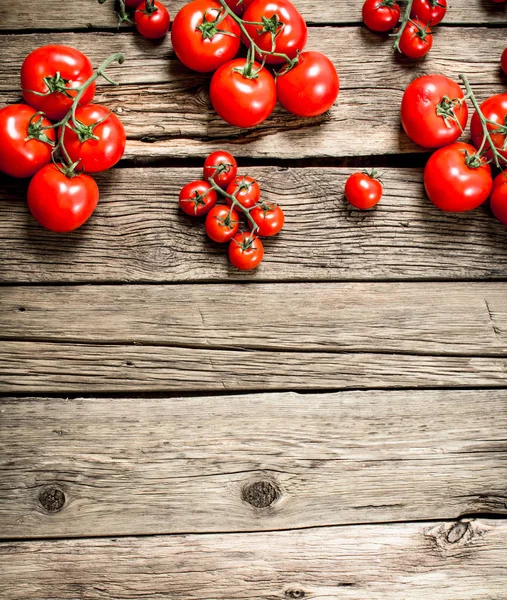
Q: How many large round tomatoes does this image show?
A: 12